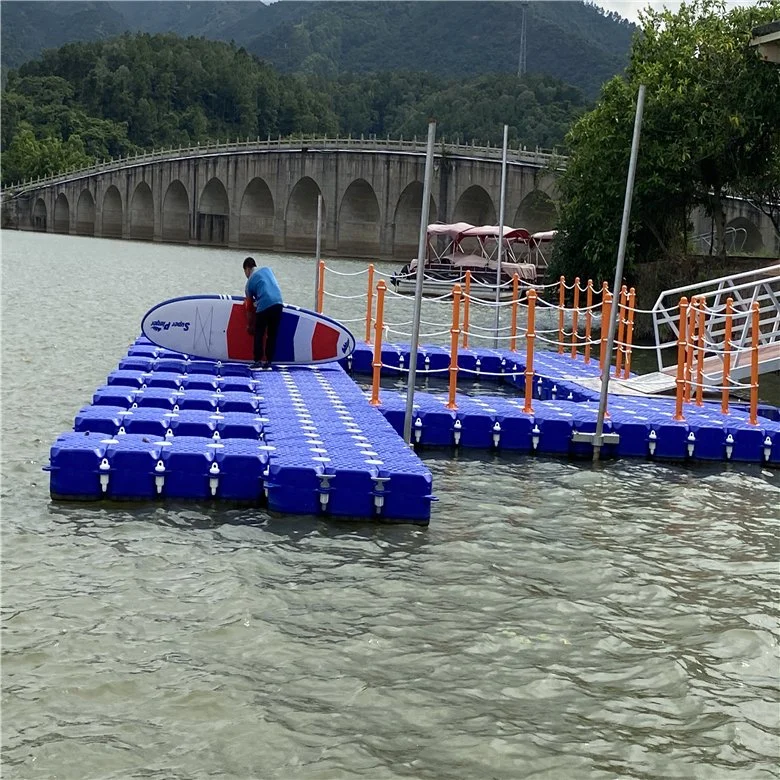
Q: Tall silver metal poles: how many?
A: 4